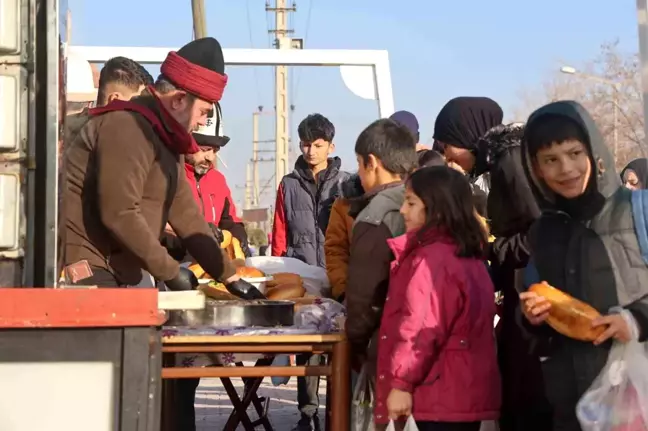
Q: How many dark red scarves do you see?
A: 1